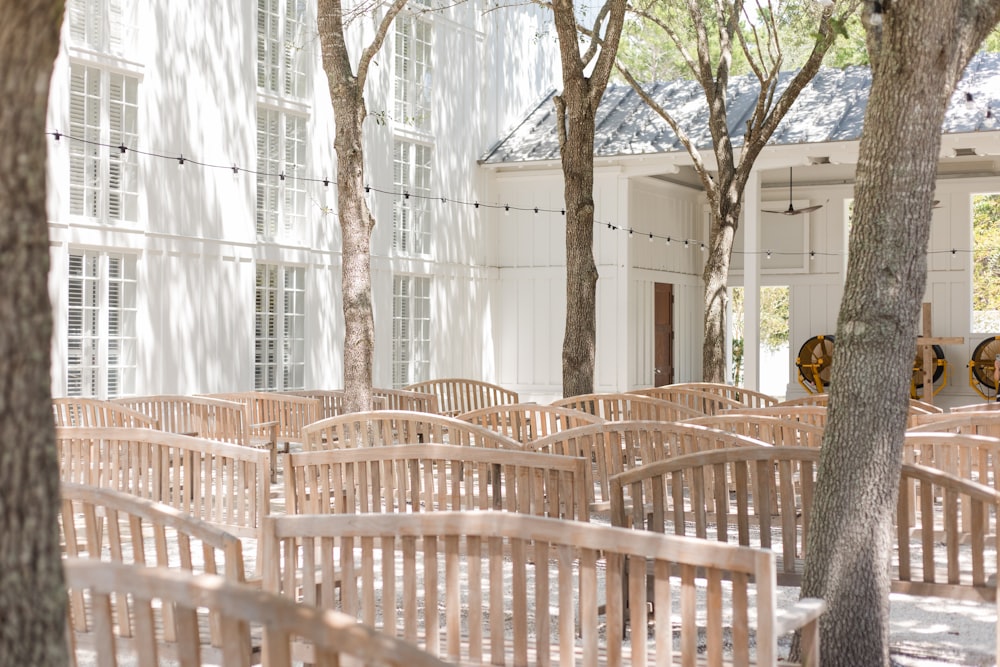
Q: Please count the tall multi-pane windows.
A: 9